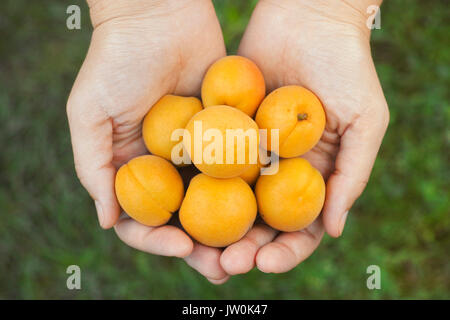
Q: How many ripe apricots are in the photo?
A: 8